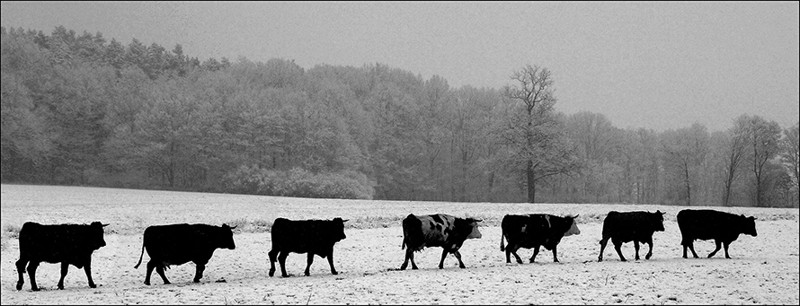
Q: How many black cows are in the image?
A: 5